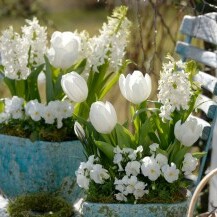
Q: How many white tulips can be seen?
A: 5